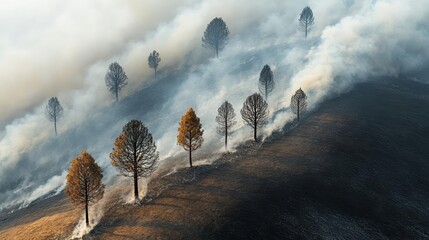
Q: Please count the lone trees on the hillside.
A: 12